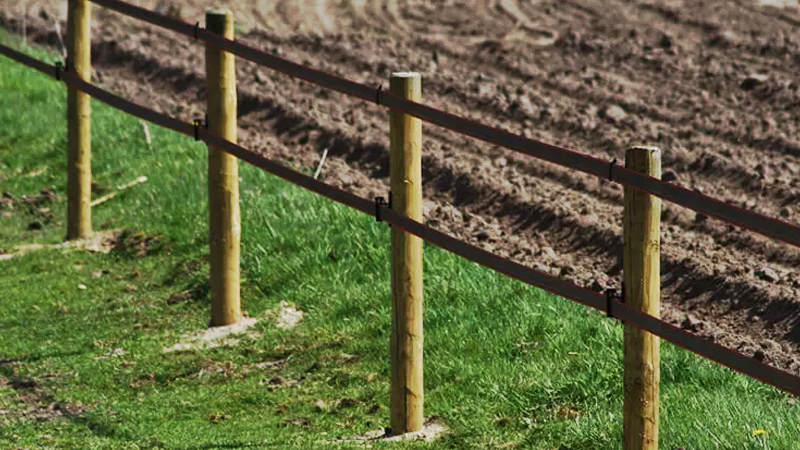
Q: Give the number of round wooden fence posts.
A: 4